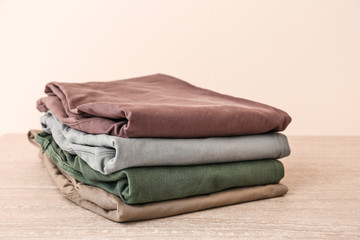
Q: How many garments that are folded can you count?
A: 4